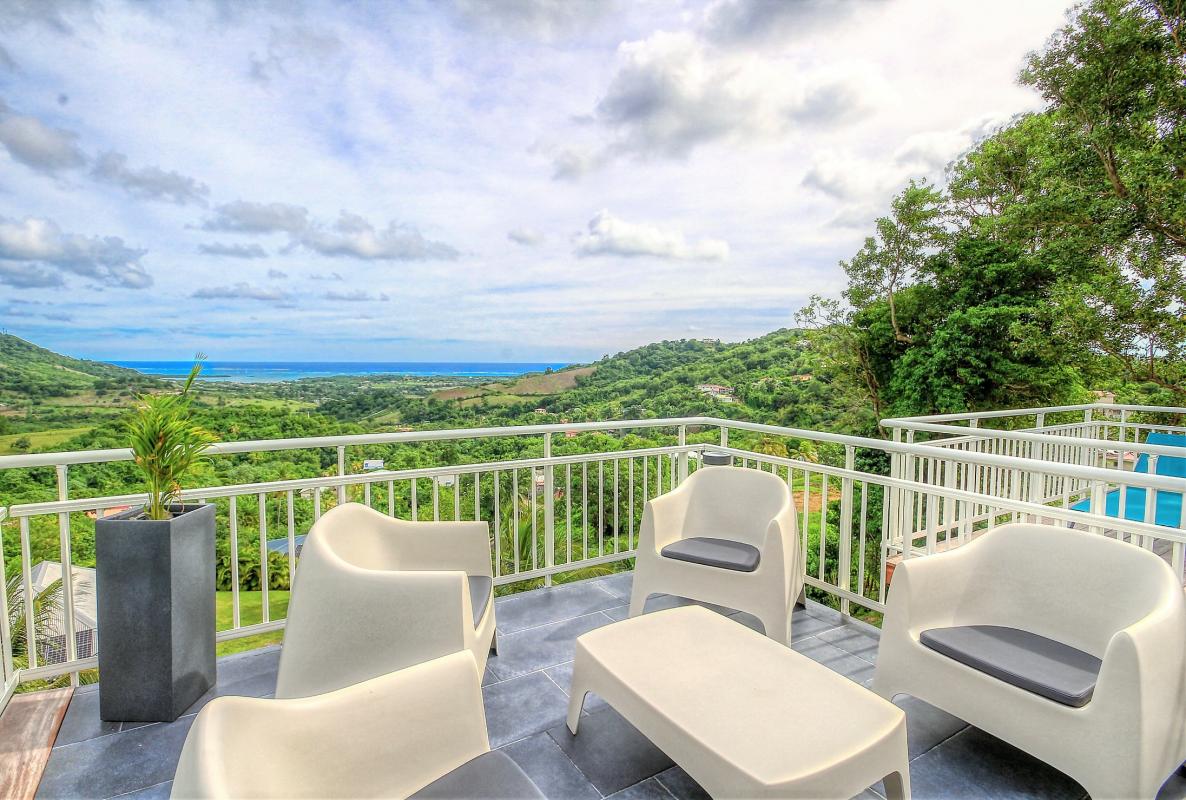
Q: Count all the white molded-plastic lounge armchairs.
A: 4